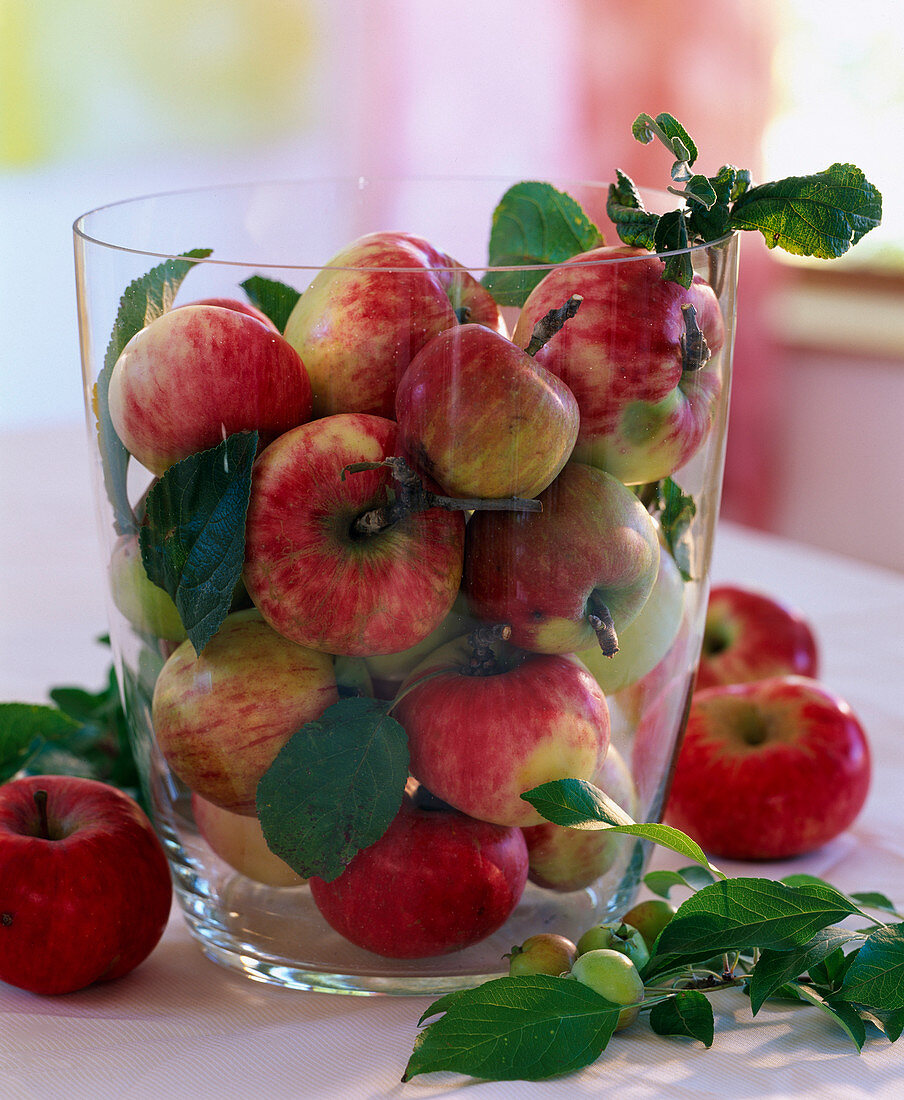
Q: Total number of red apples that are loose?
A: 3